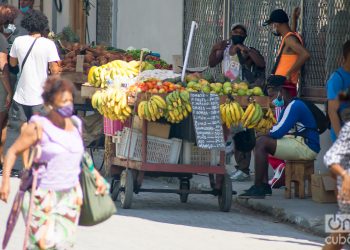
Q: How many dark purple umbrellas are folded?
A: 1